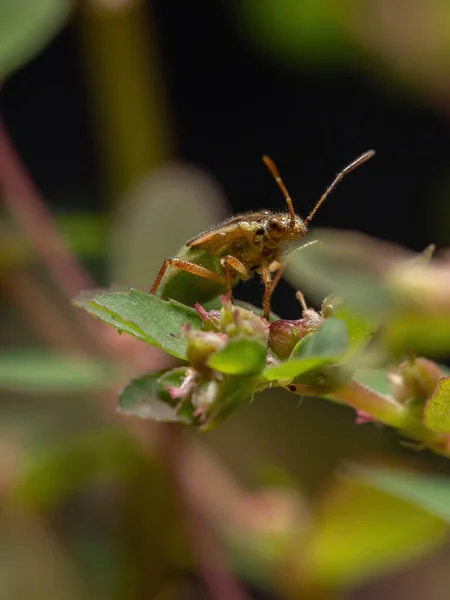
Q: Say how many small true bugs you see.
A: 1